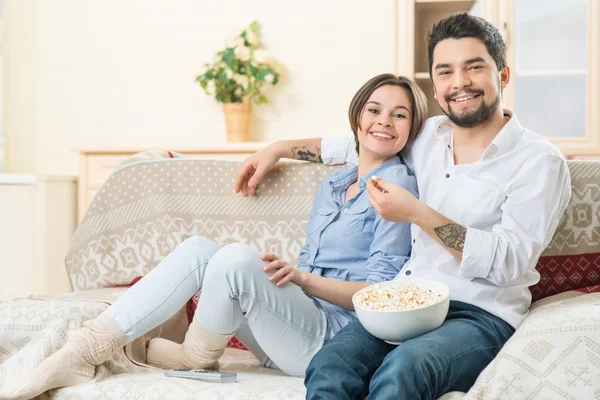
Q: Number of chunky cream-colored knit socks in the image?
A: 2